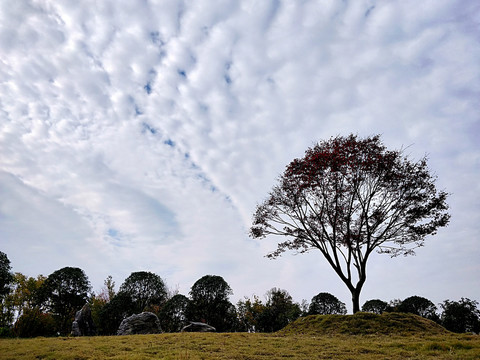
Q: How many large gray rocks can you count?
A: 3